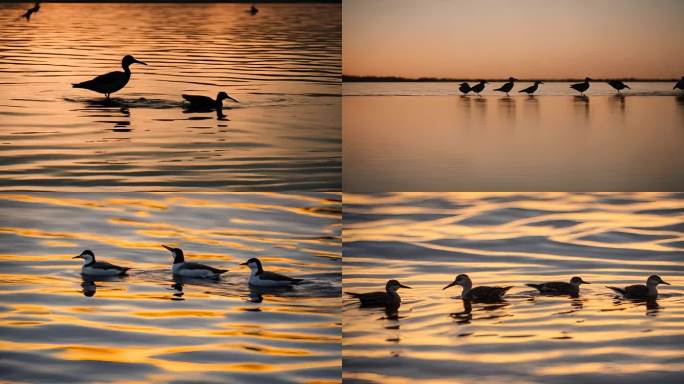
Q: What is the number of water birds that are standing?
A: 8